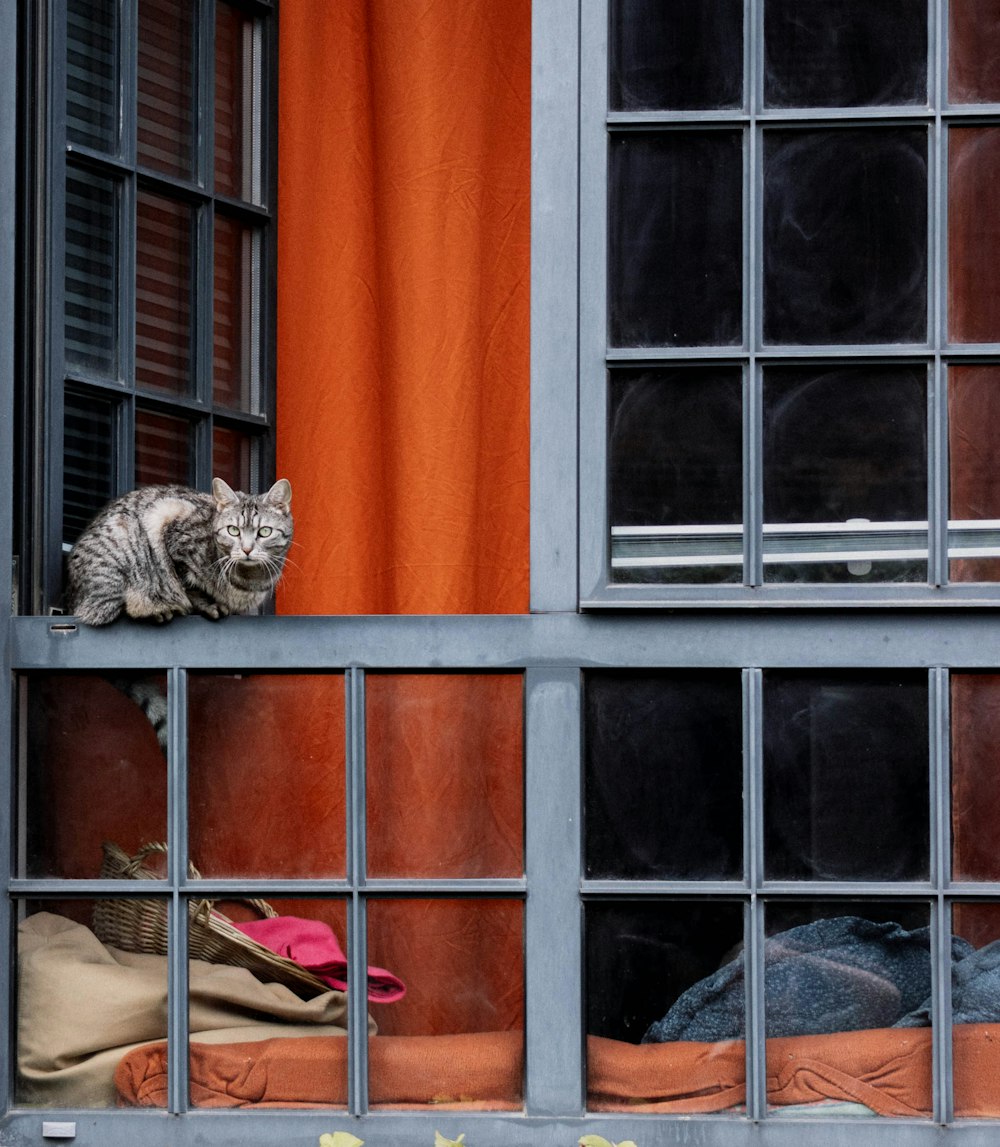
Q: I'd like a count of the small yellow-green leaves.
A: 3